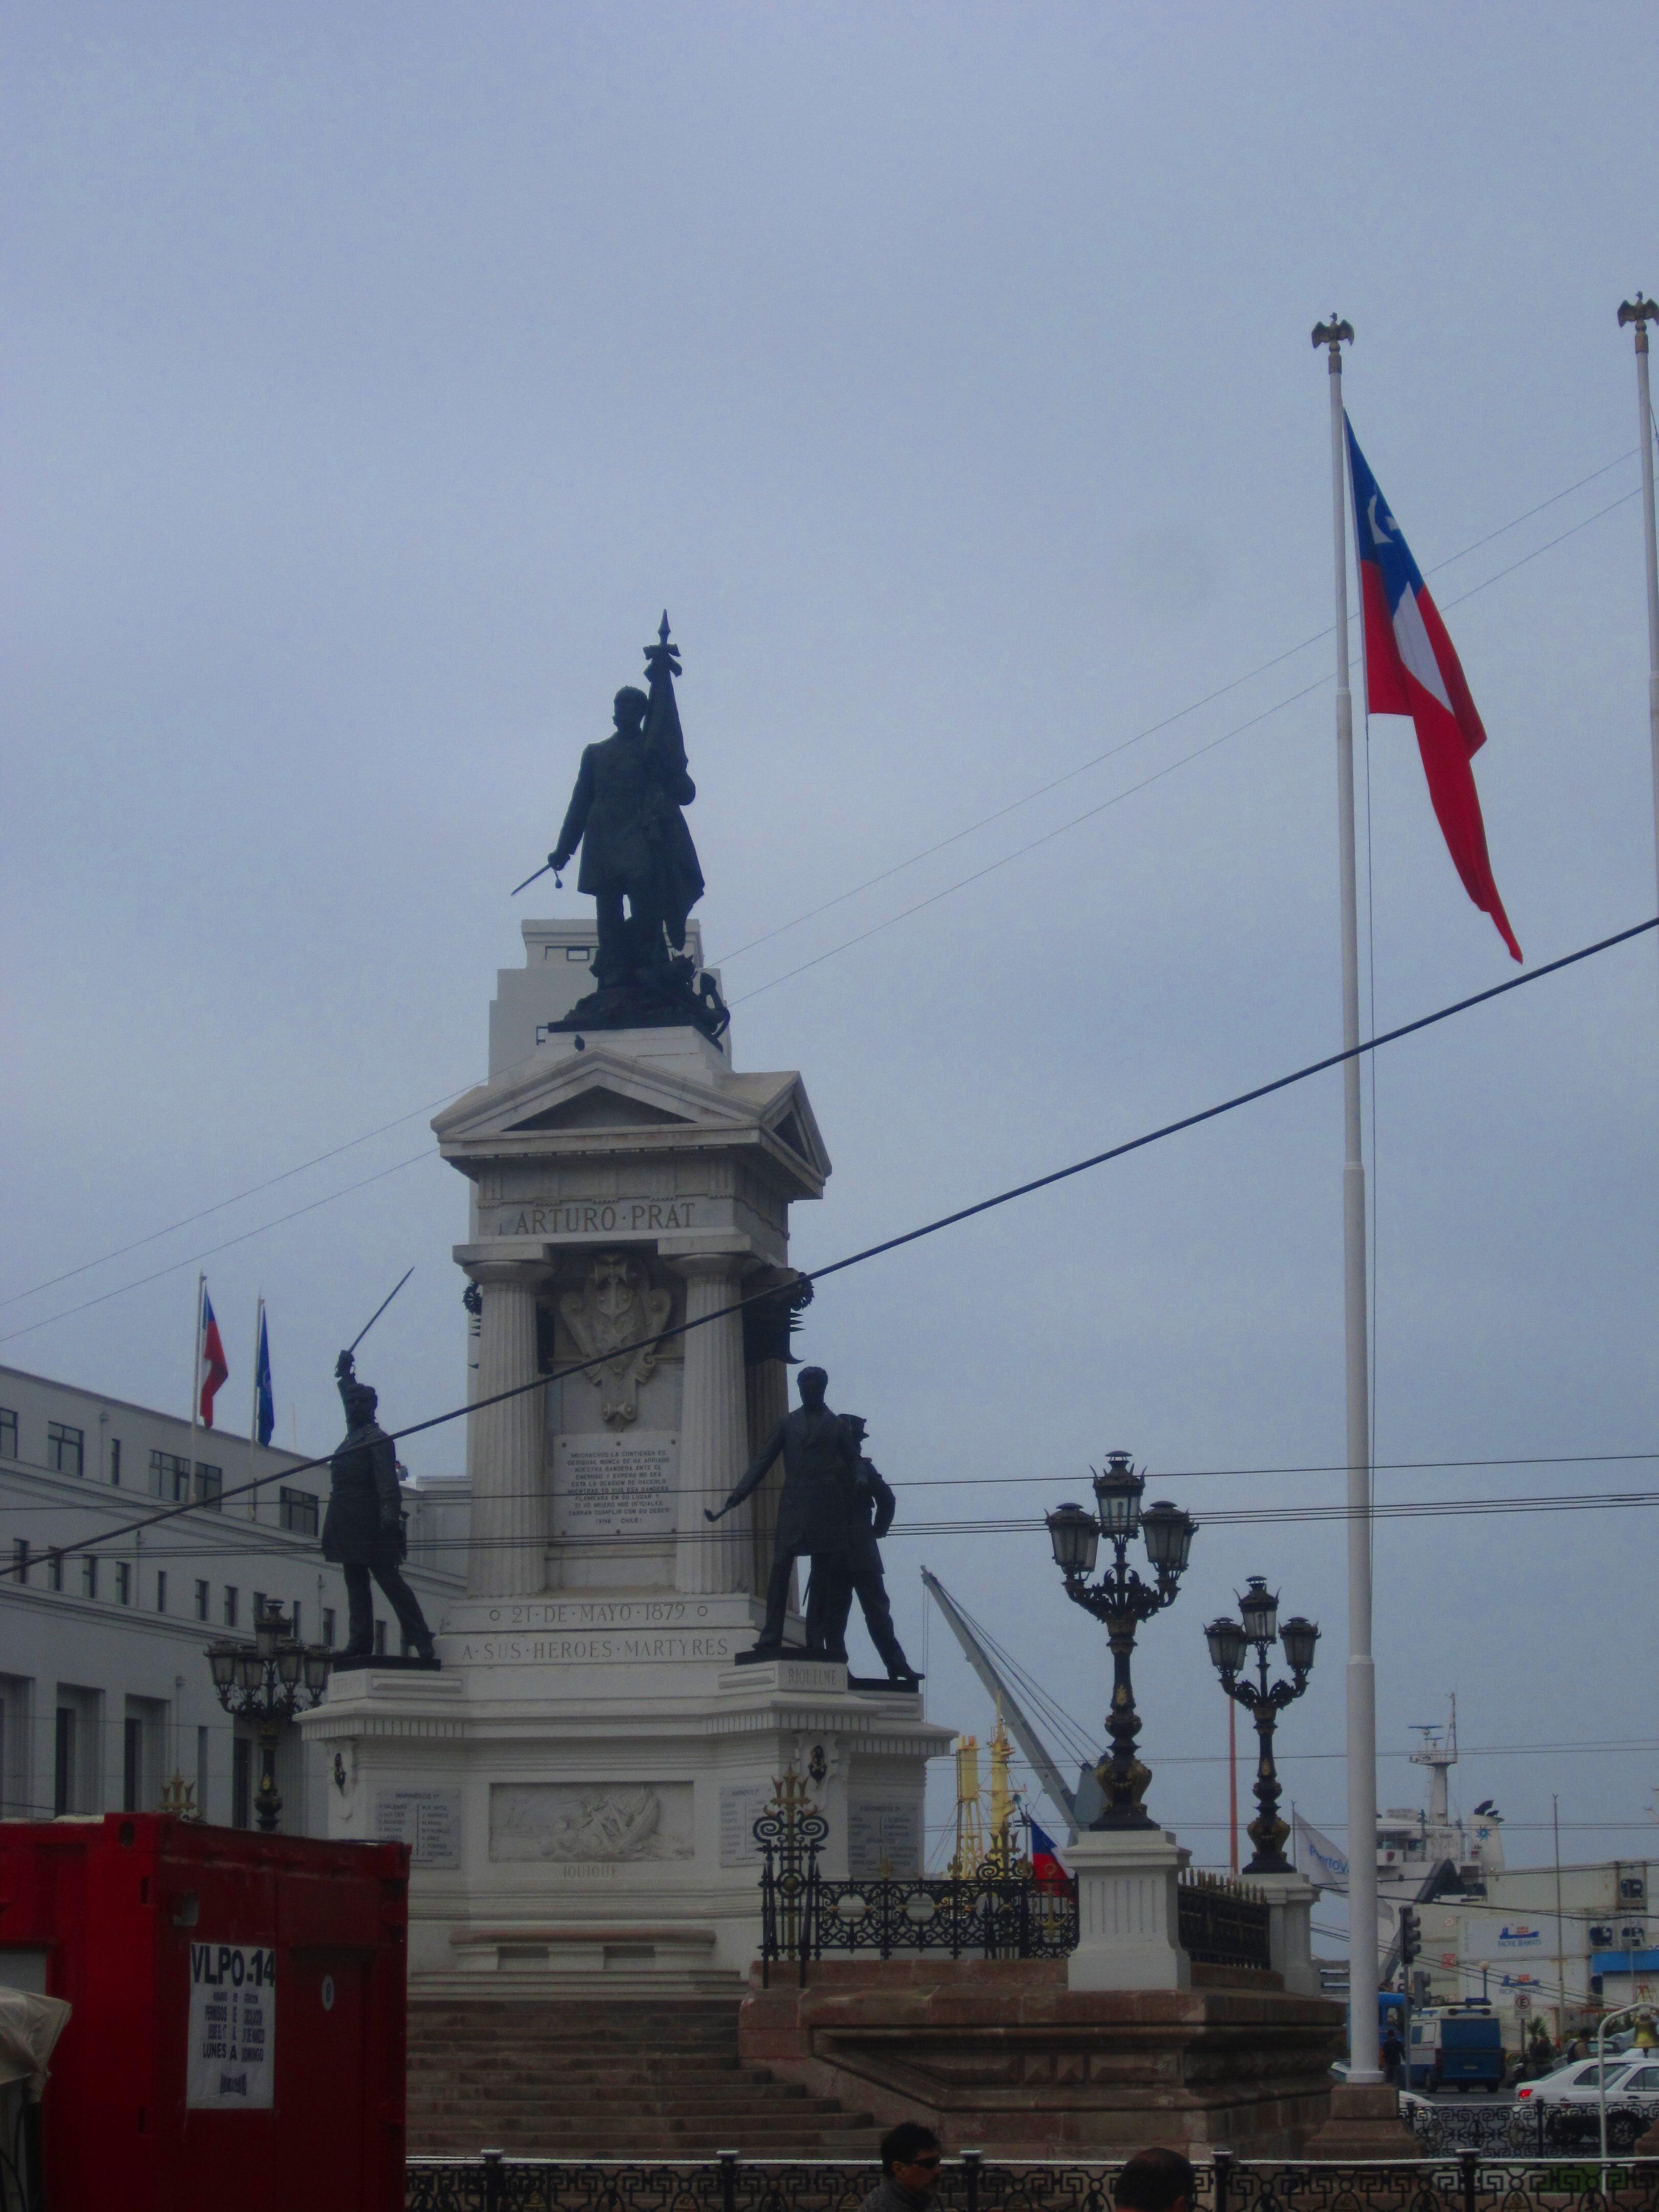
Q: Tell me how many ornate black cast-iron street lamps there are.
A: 3